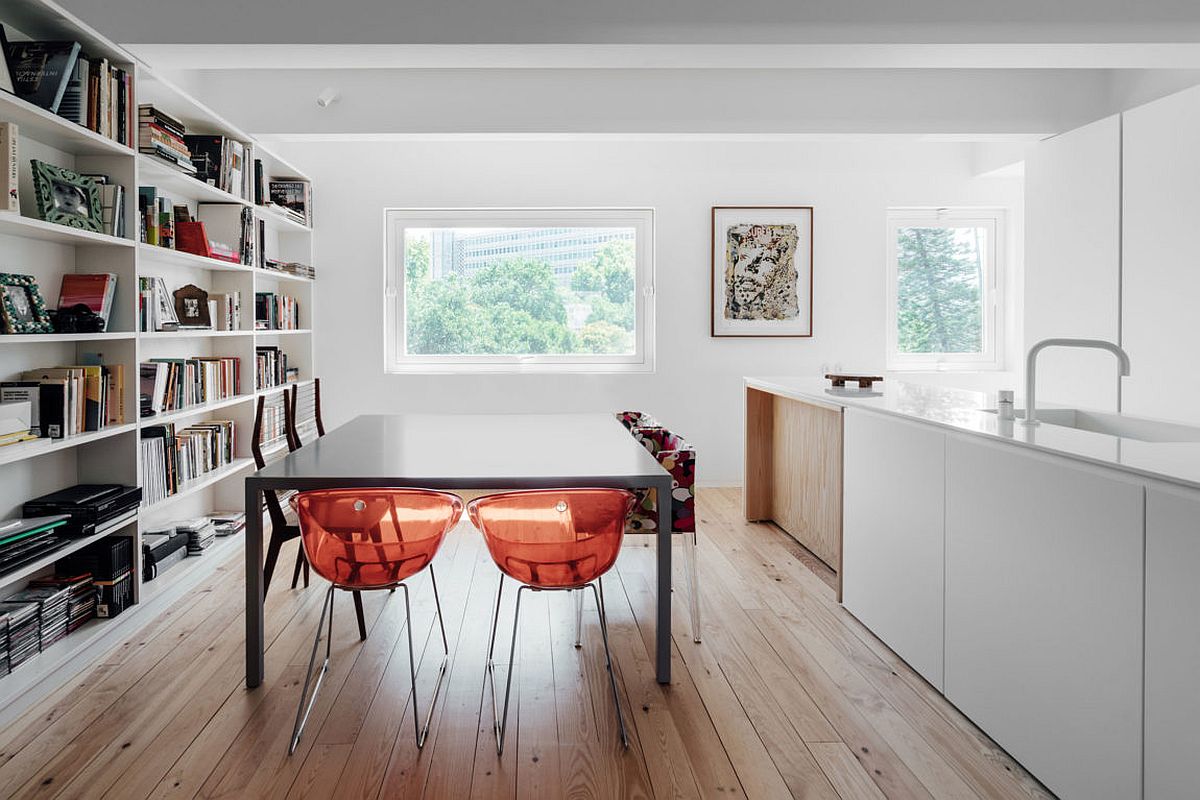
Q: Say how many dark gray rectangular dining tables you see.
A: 1